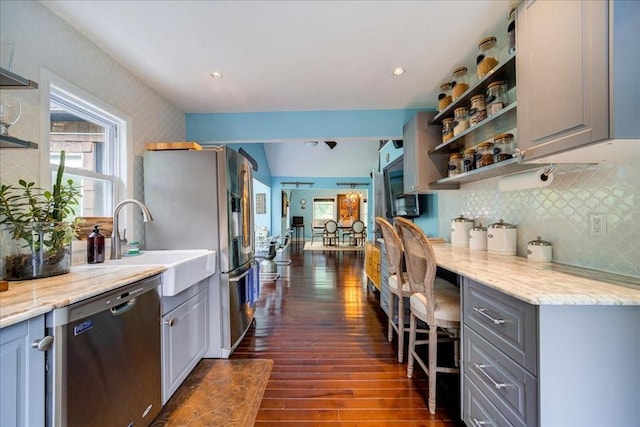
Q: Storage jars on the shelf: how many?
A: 12